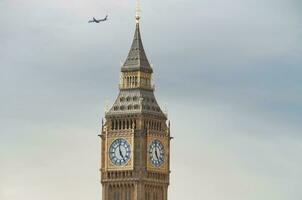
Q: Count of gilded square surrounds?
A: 2